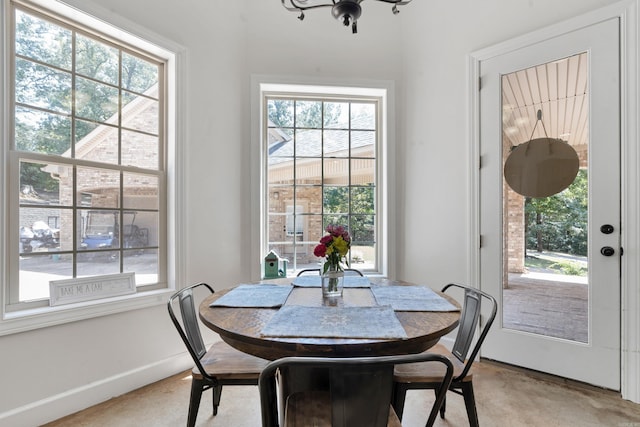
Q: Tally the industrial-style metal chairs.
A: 4